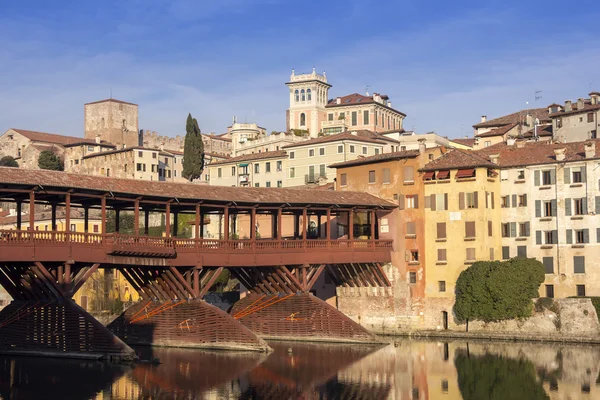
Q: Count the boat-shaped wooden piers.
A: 3